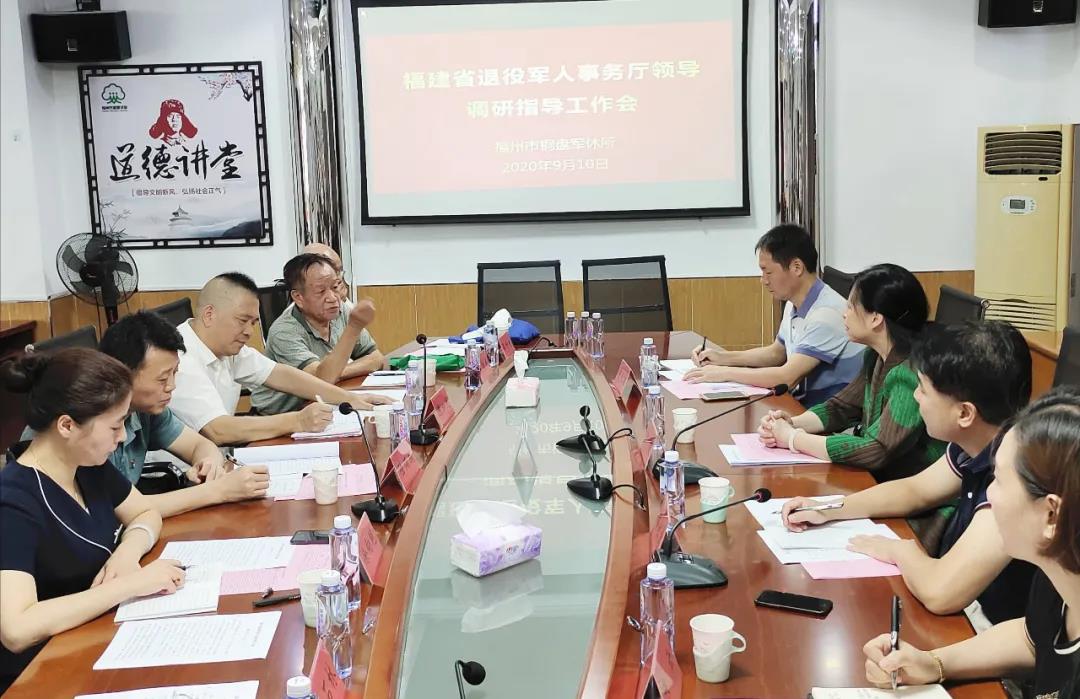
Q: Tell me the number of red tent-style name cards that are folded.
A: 10